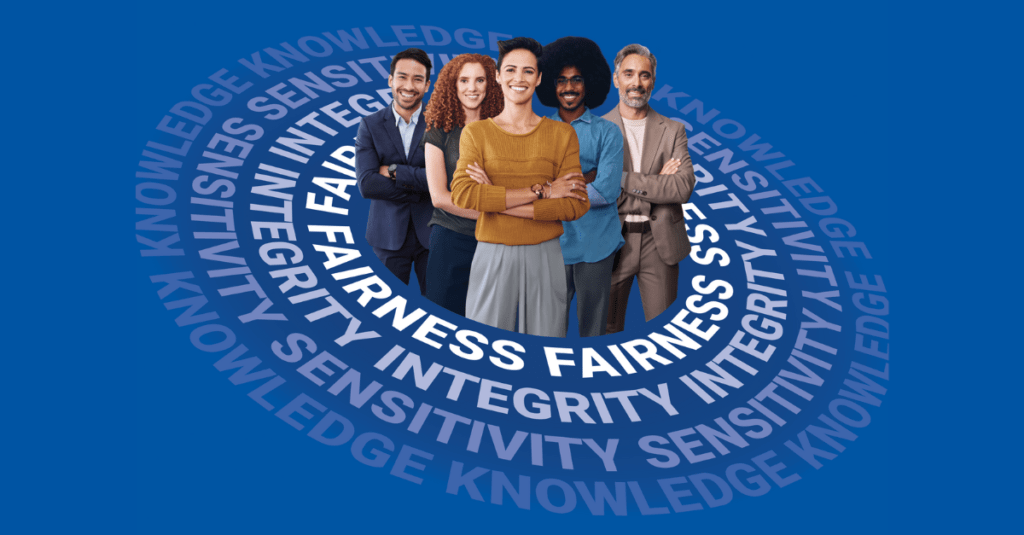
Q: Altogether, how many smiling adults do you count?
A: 5